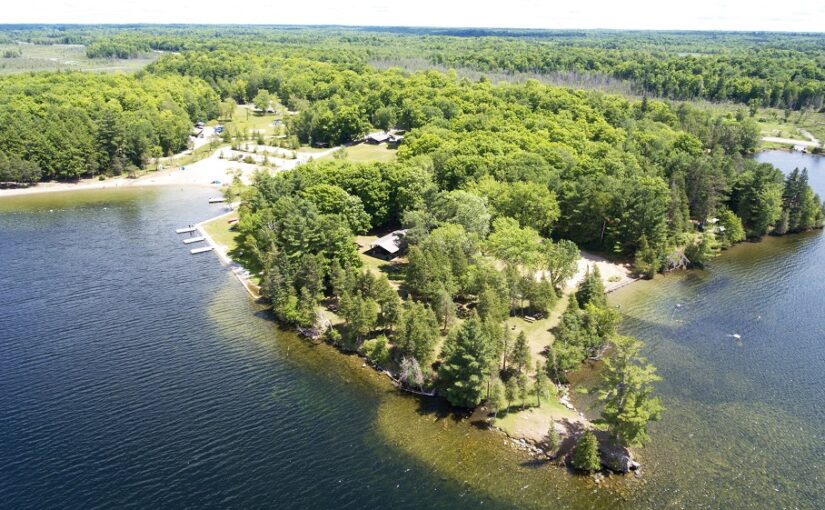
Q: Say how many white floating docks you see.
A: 4